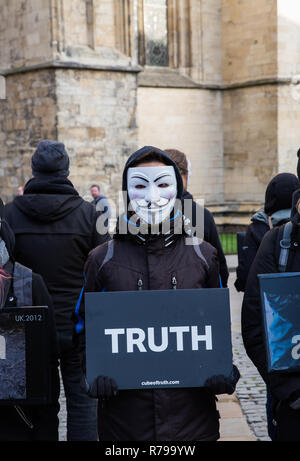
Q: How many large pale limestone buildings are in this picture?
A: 1